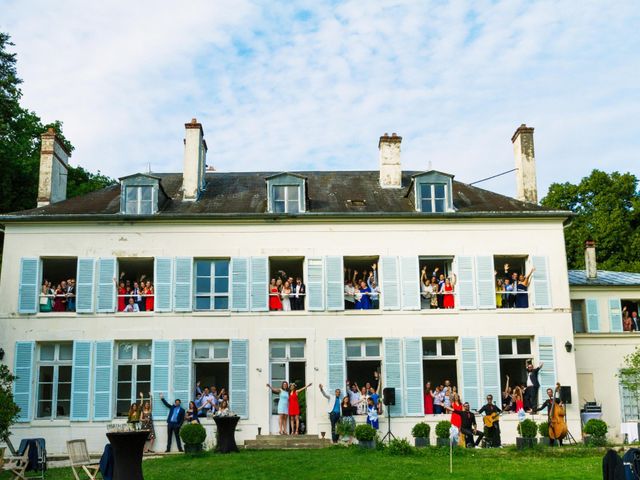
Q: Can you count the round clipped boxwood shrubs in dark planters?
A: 7